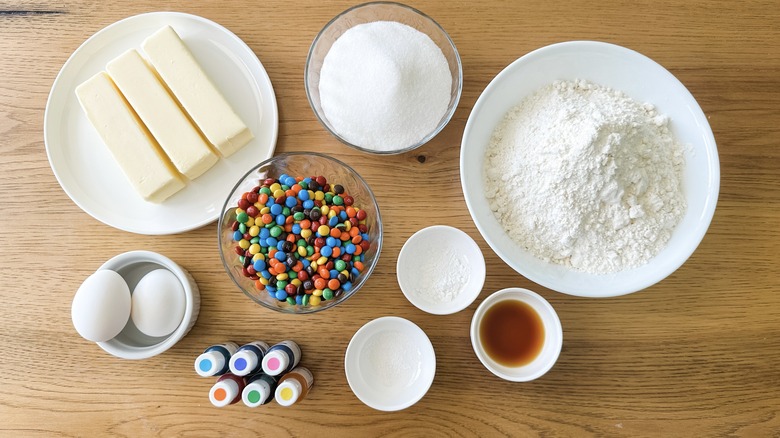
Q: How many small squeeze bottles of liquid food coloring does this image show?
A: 6